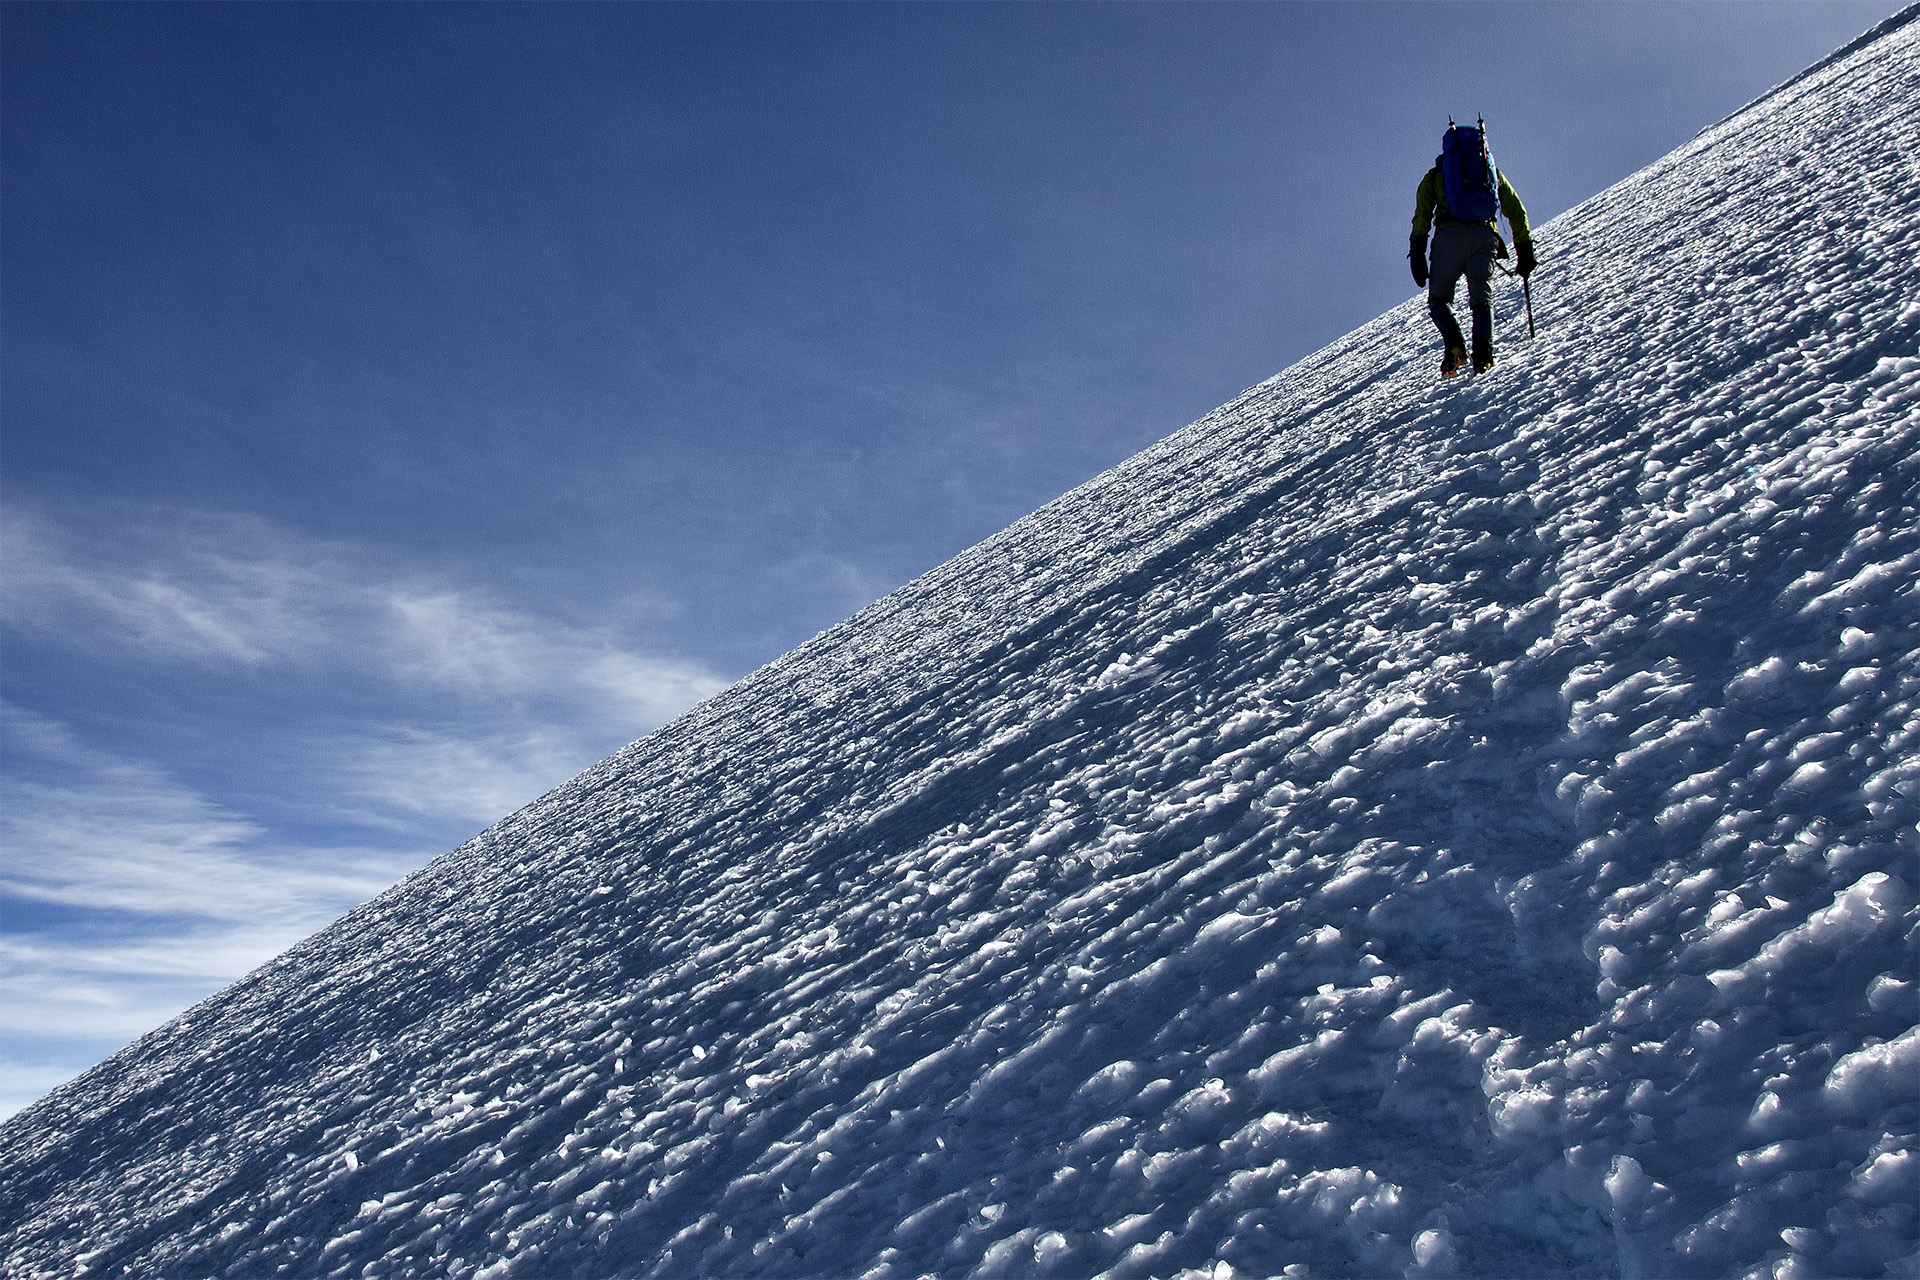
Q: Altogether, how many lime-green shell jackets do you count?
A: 1